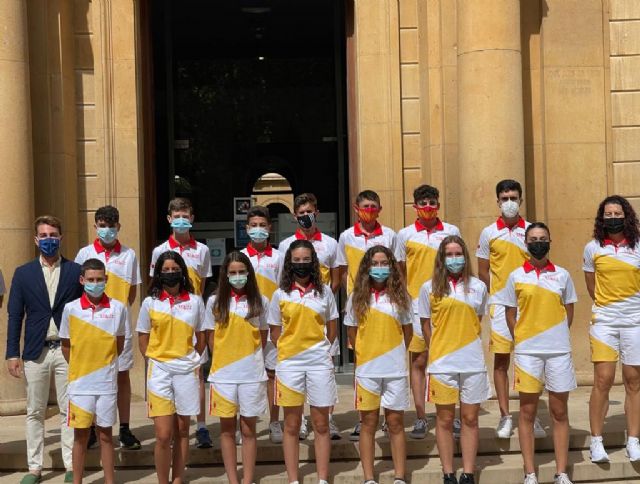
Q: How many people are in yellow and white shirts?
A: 15